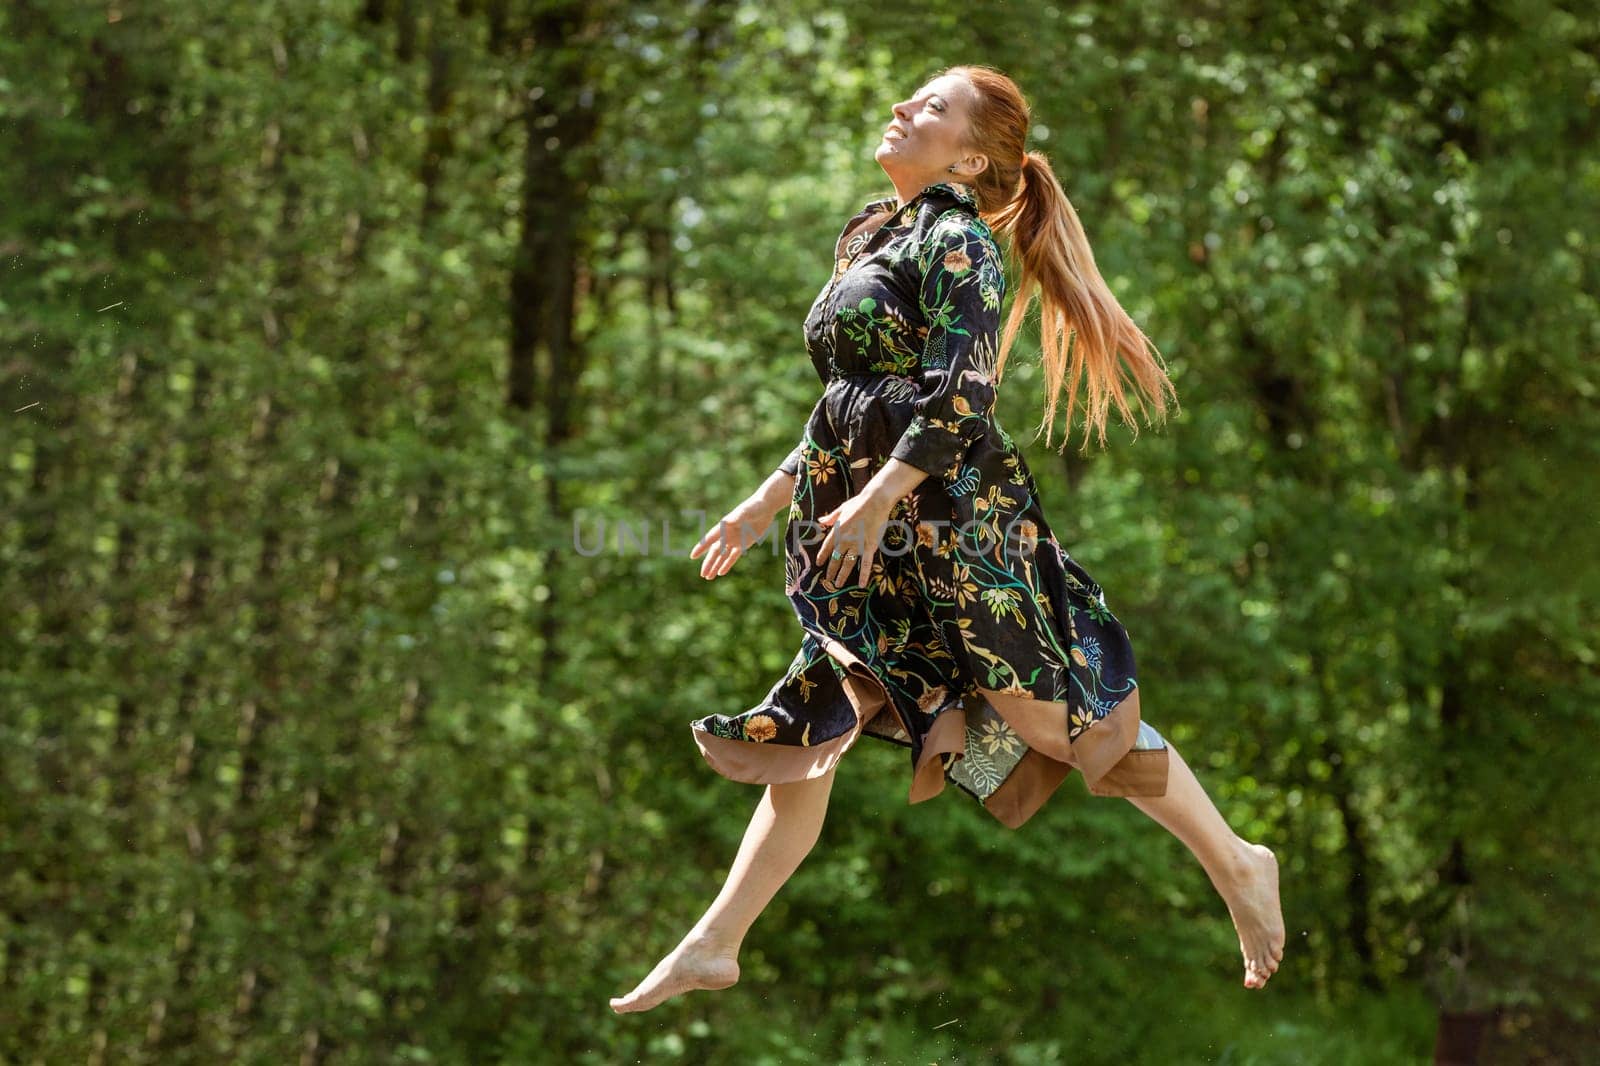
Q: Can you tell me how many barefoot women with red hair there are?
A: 1